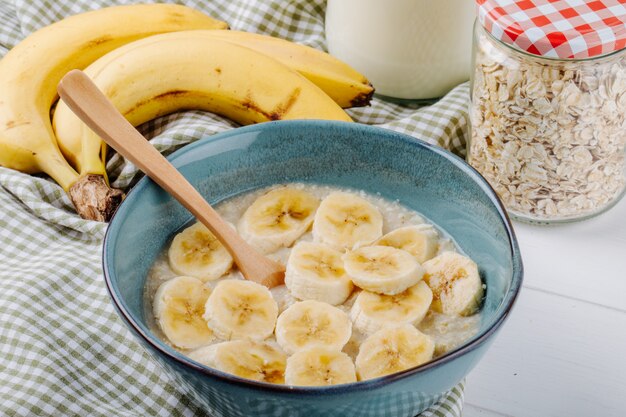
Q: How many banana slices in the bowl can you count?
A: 14